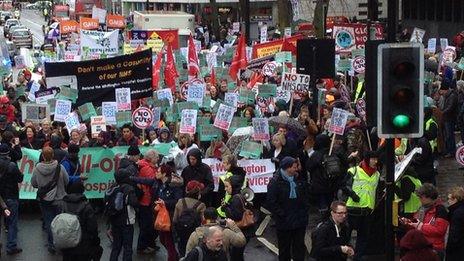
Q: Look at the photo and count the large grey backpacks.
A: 1